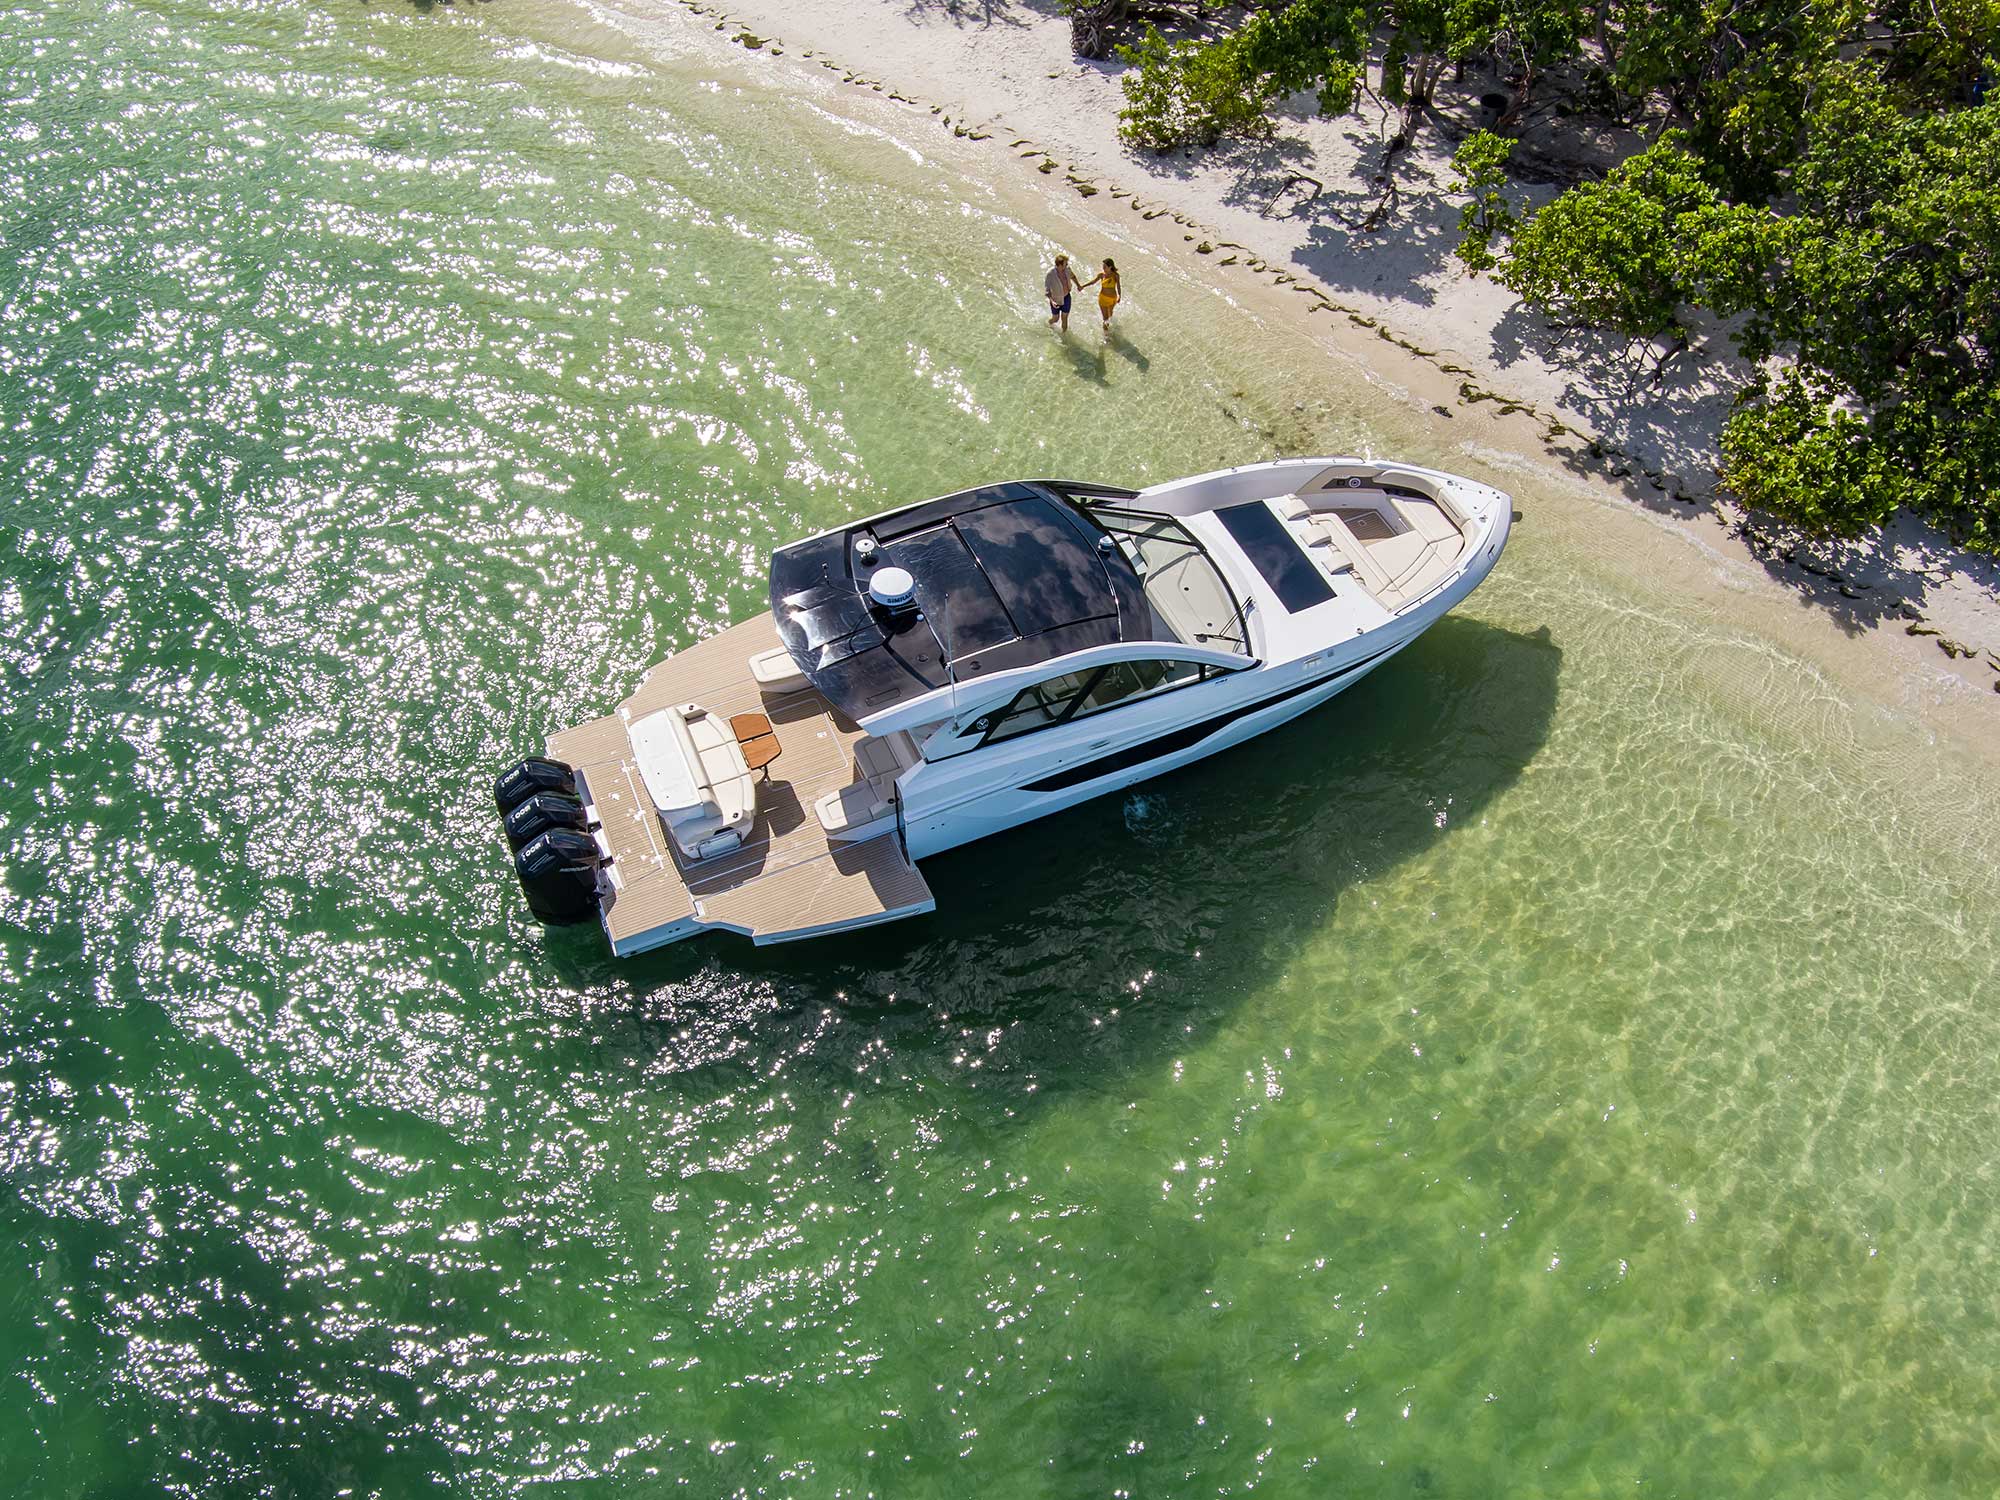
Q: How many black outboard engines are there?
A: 3